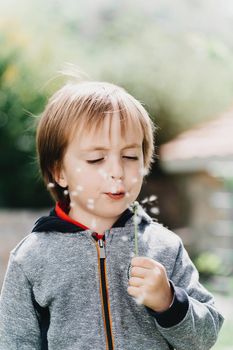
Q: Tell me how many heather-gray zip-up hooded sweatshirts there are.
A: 1